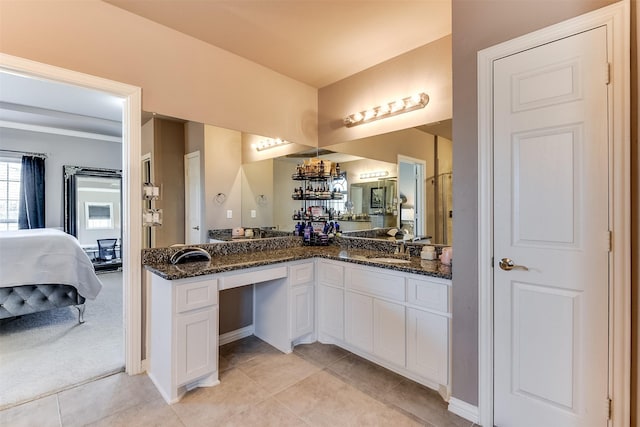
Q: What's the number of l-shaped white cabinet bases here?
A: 1